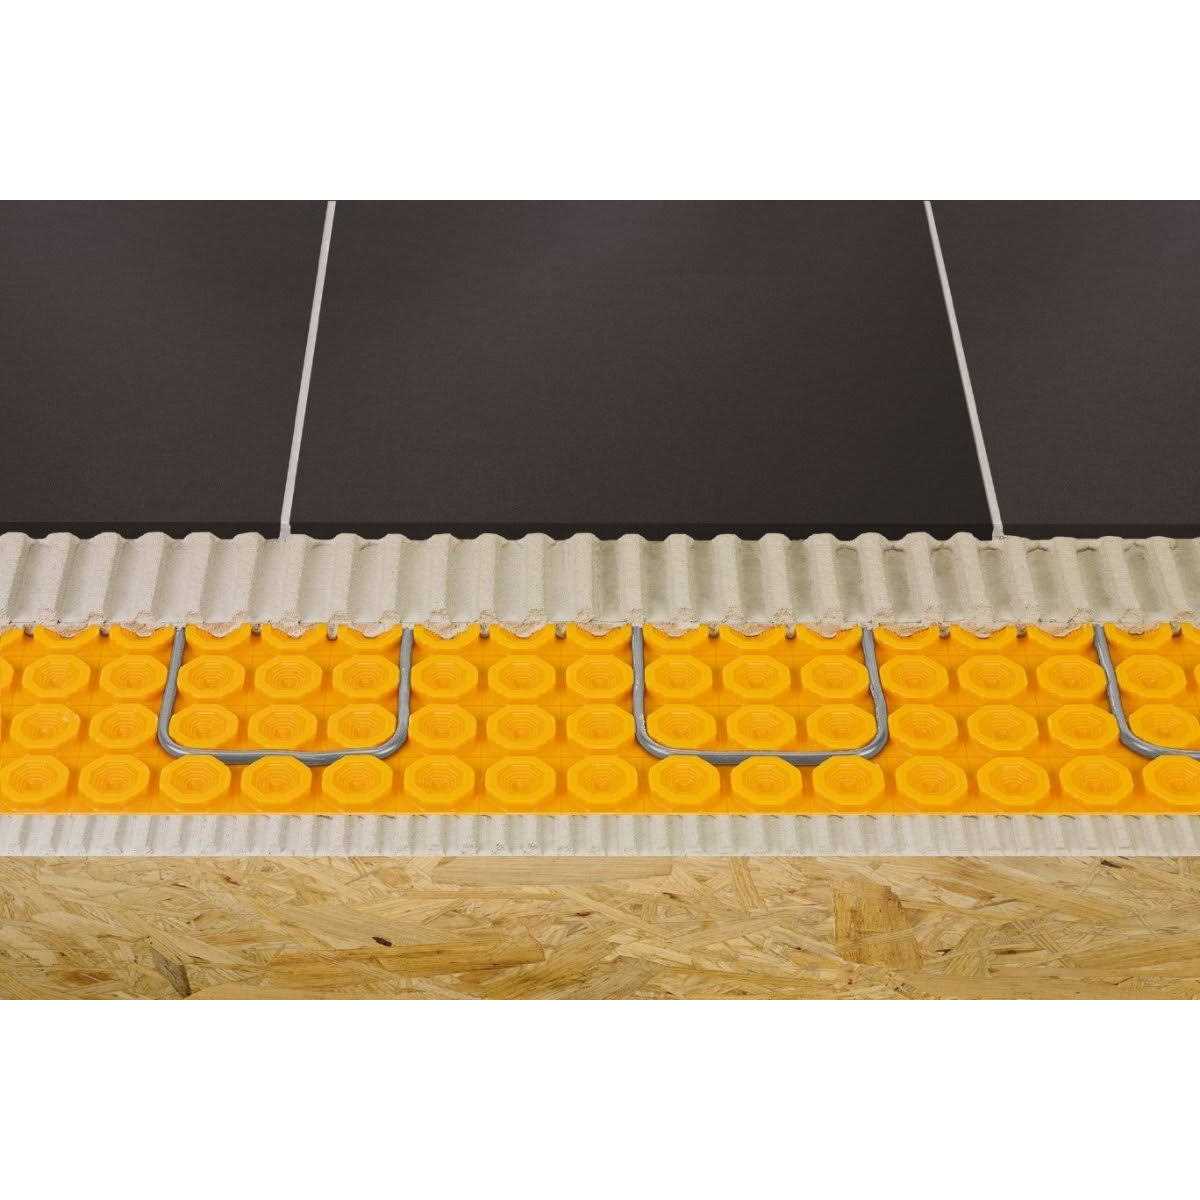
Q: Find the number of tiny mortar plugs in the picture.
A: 11